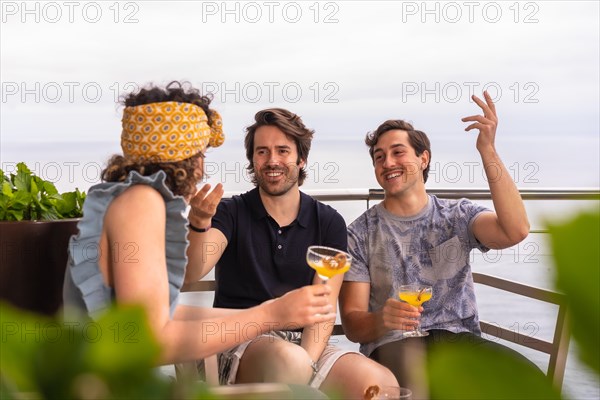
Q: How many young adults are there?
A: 3